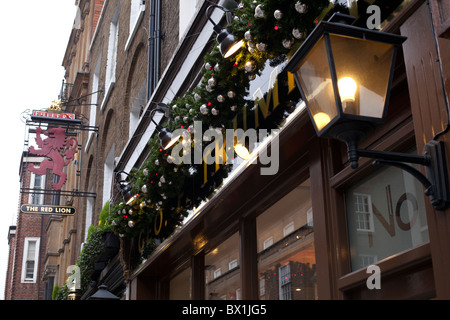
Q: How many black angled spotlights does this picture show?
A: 3